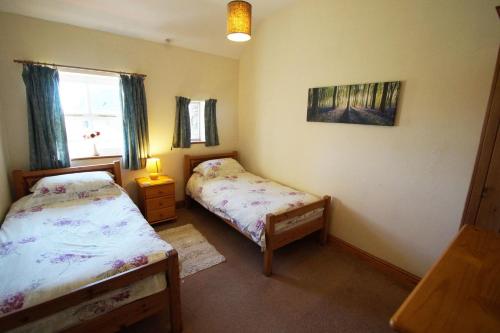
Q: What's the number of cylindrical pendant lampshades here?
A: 1